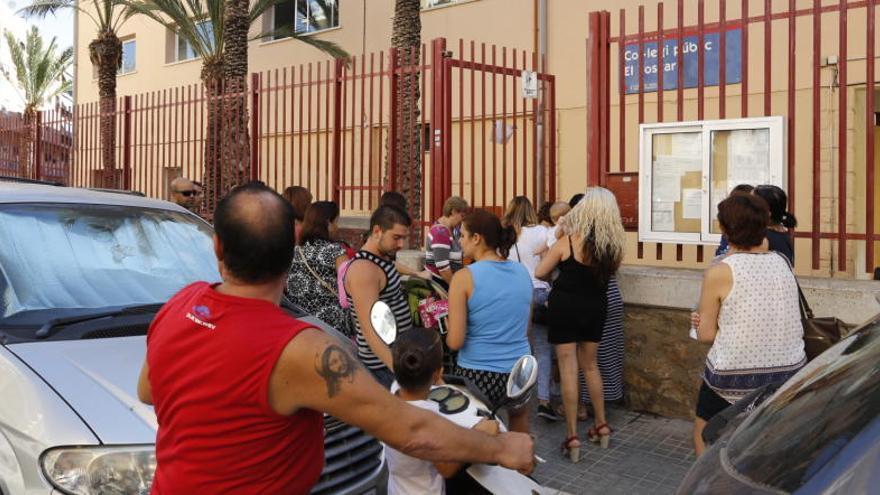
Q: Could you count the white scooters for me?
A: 1